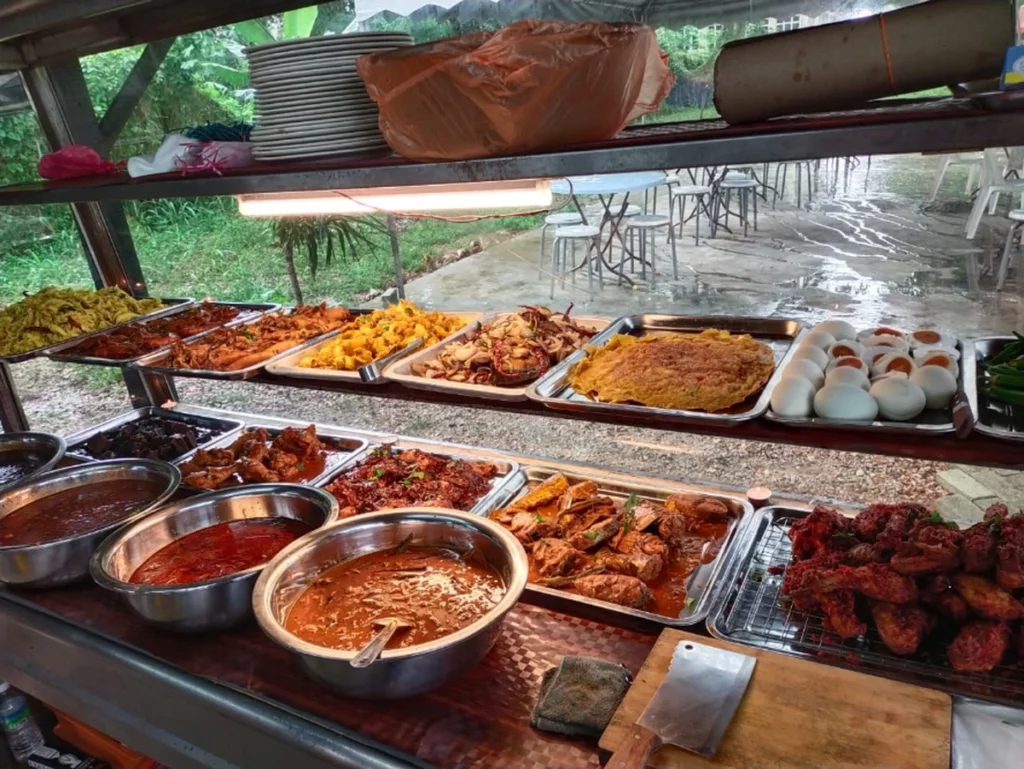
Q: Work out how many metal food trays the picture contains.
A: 11